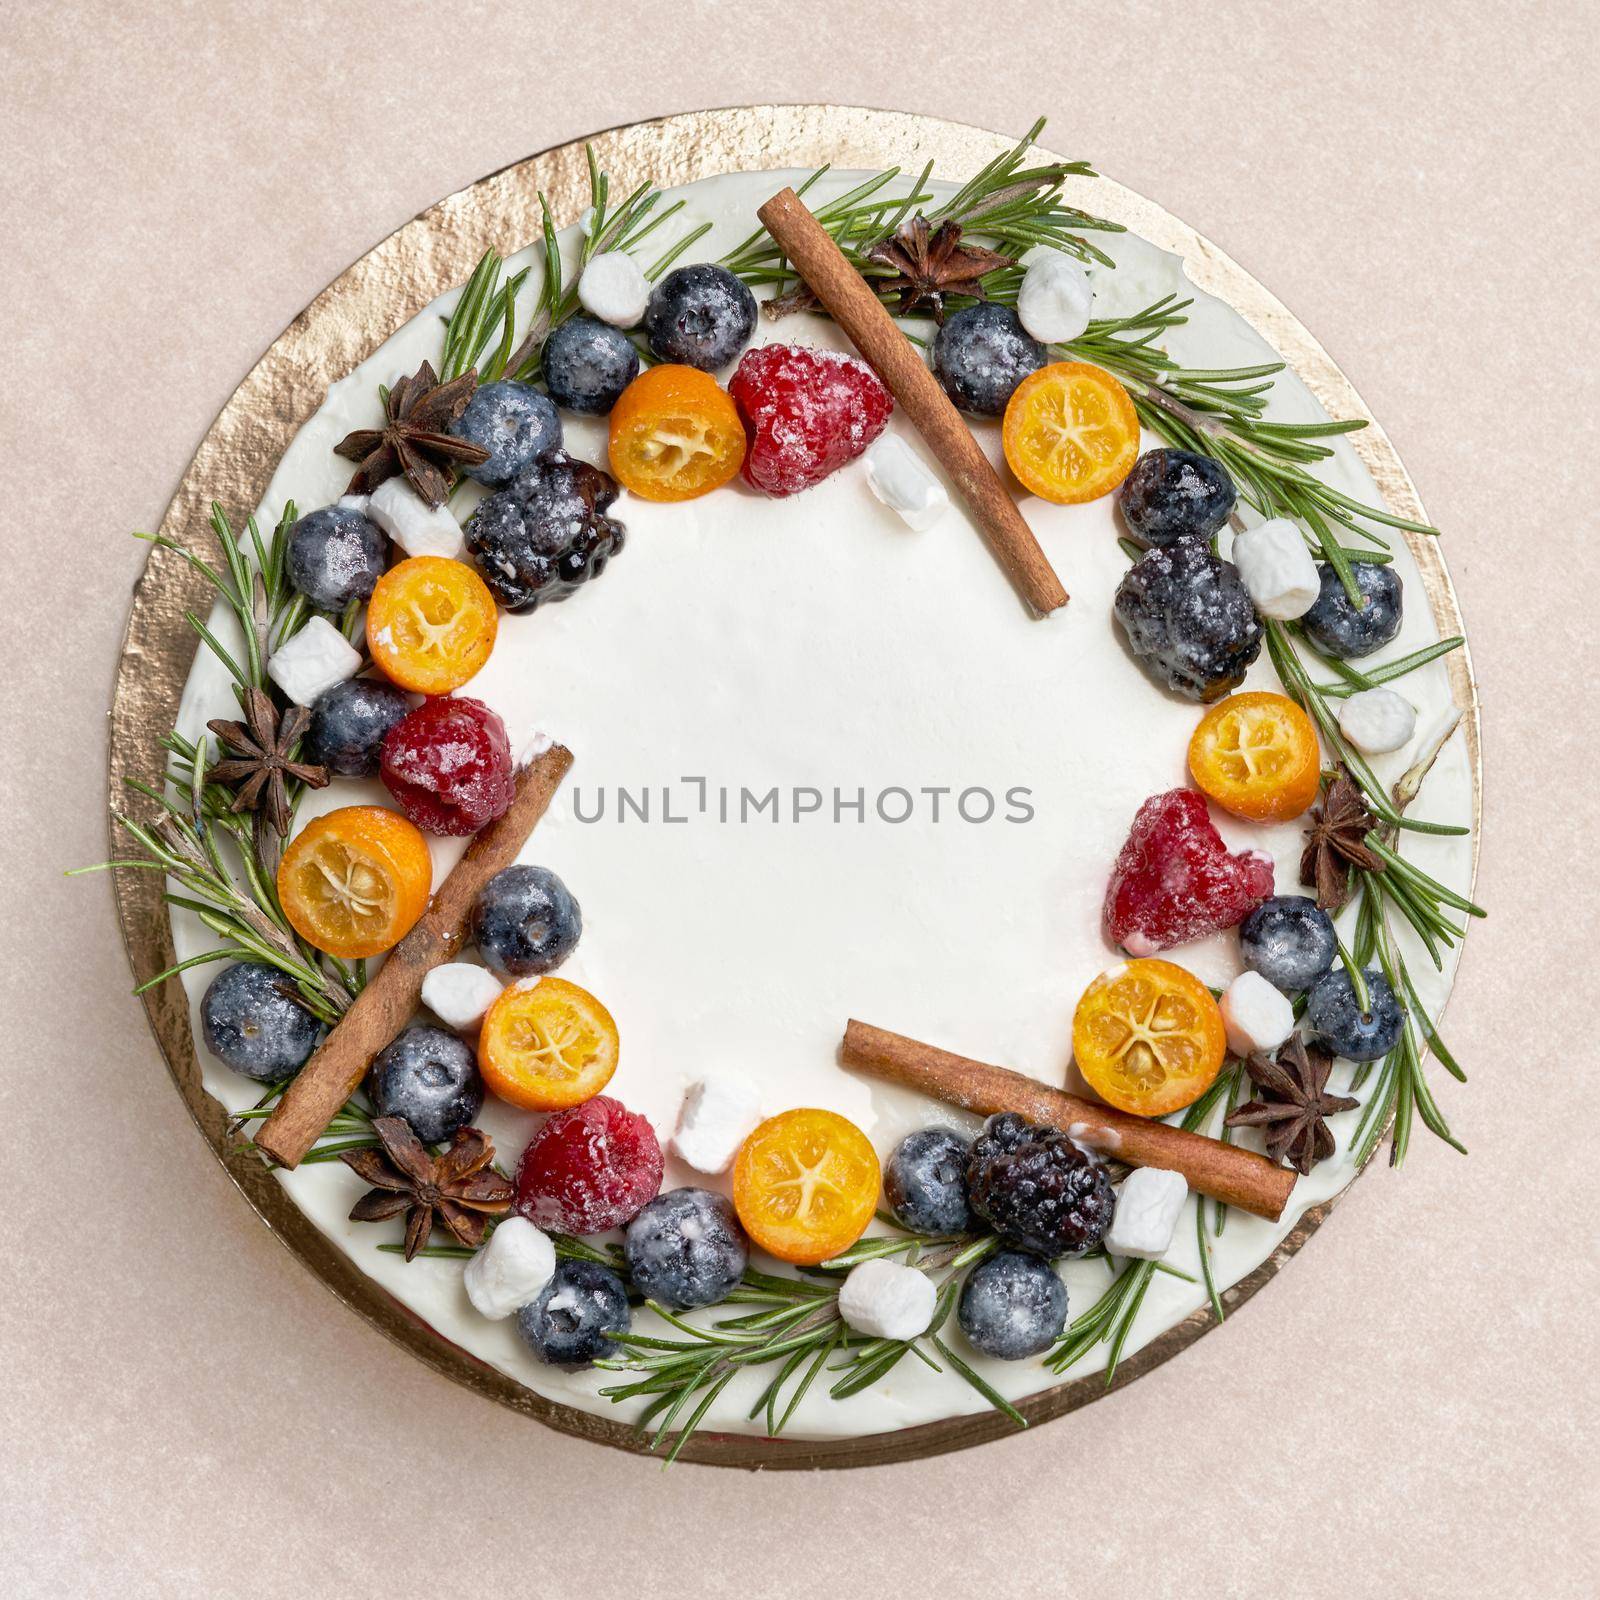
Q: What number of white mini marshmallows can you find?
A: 13